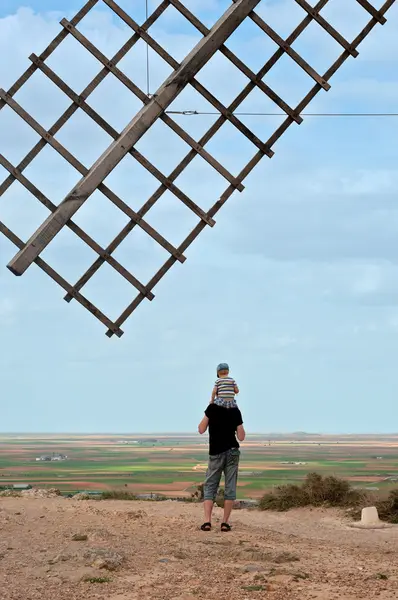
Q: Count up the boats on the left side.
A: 0